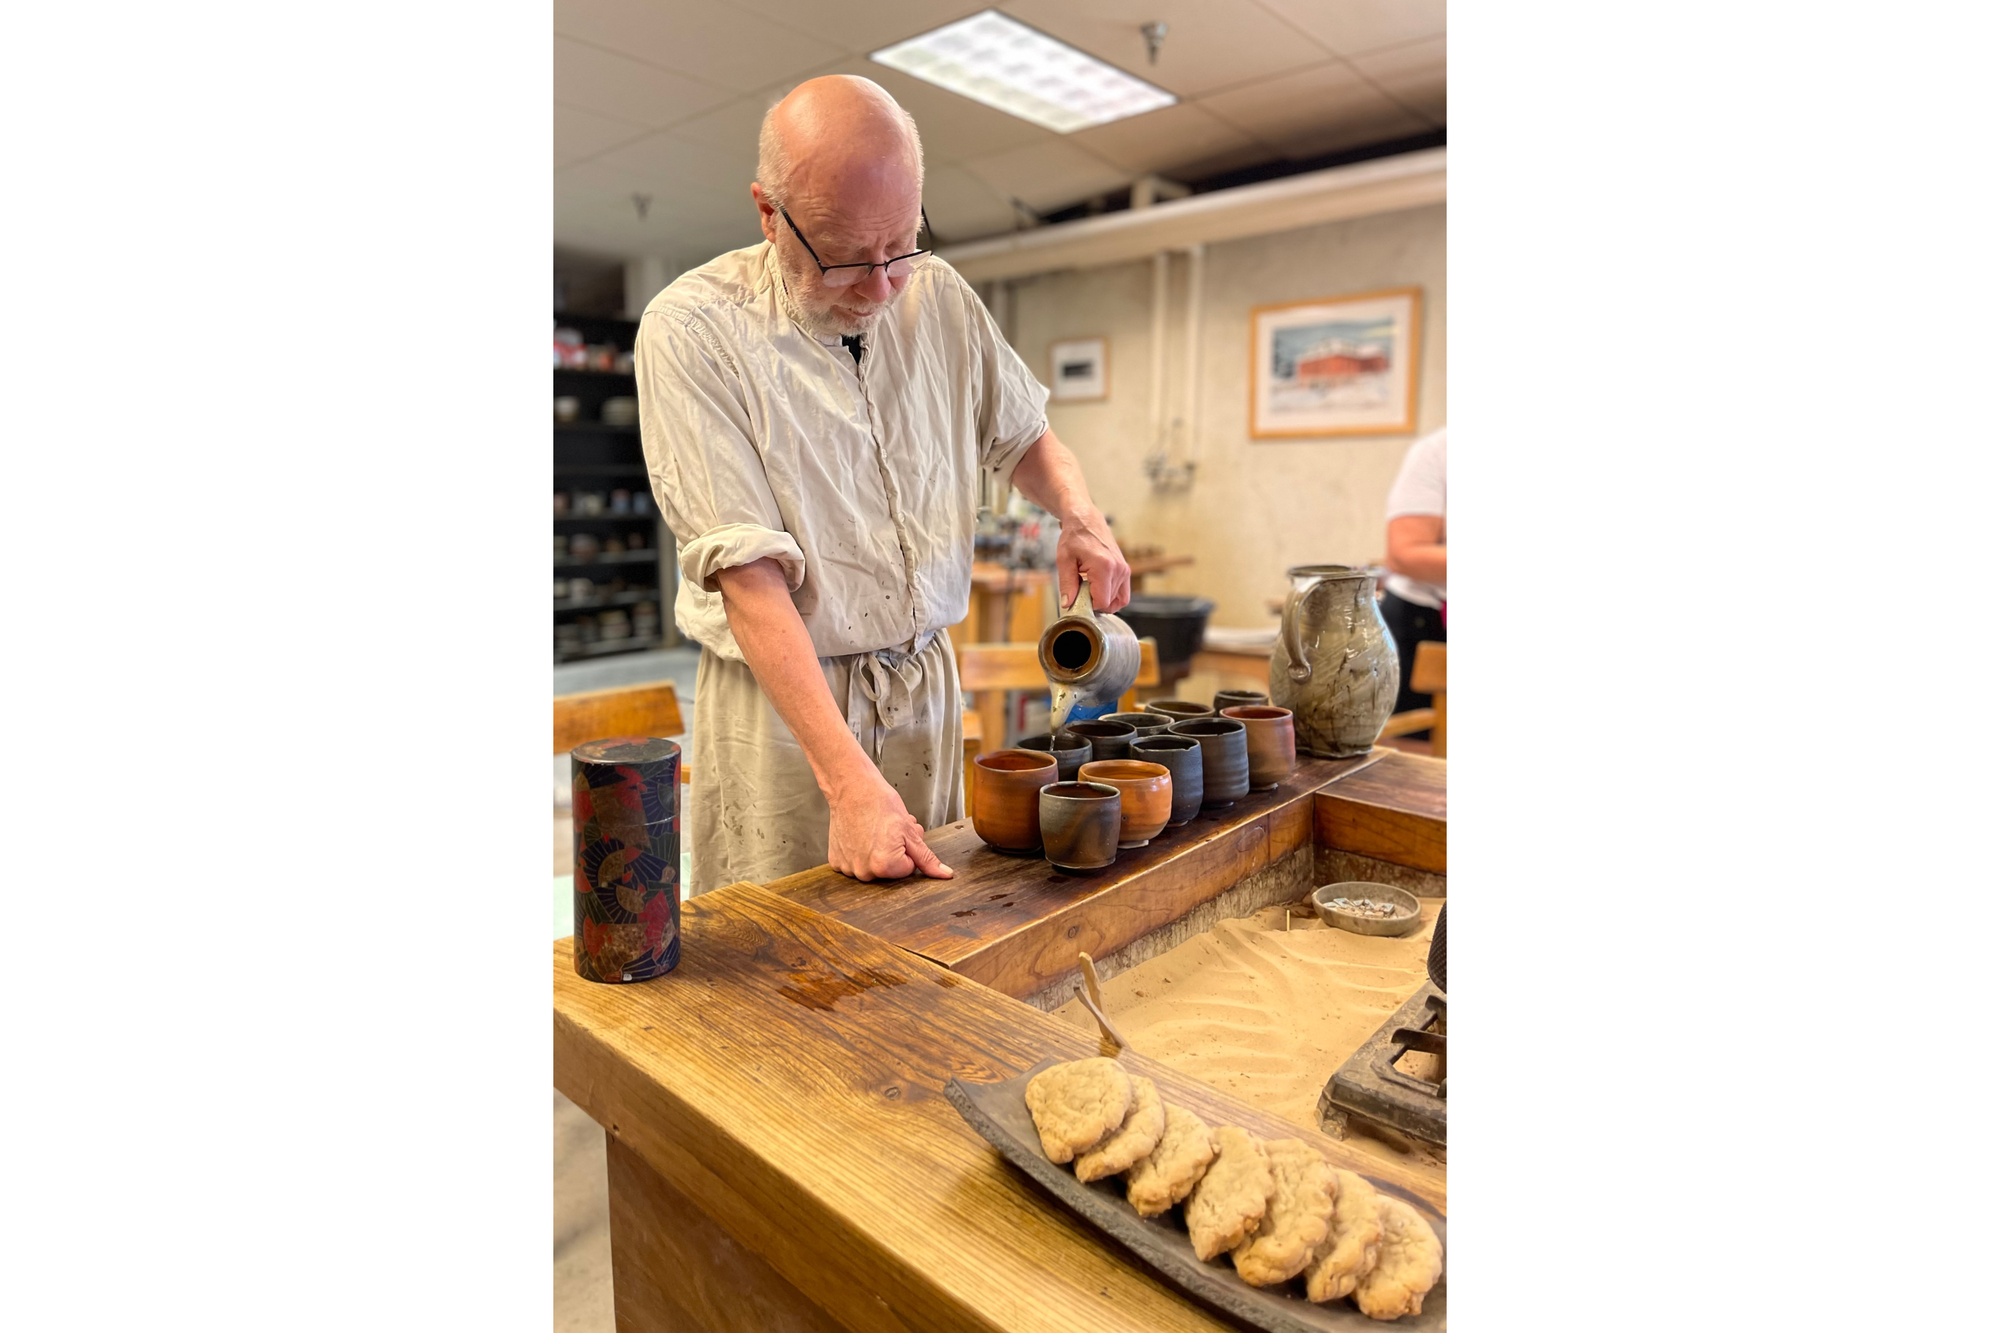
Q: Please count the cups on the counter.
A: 11